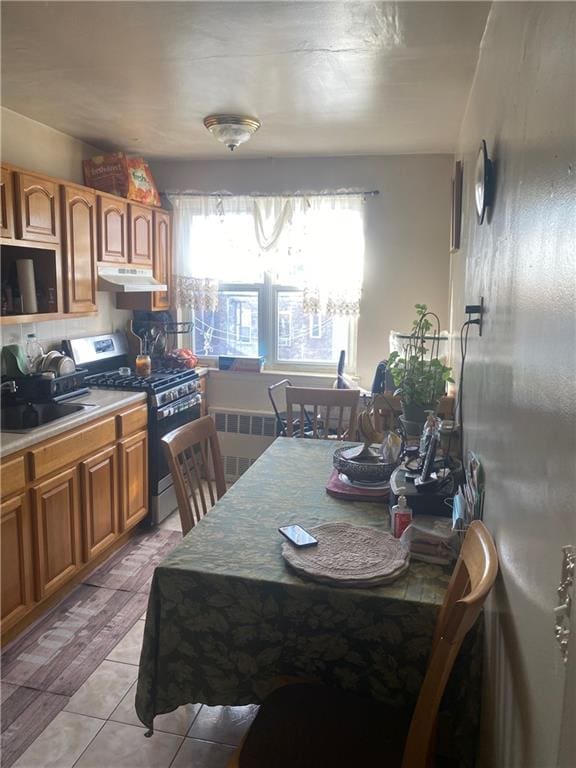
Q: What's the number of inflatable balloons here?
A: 0